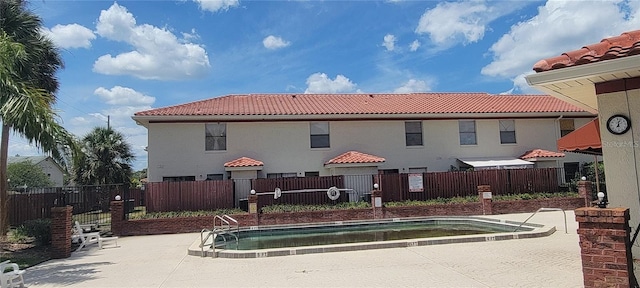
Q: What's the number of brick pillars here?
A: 7